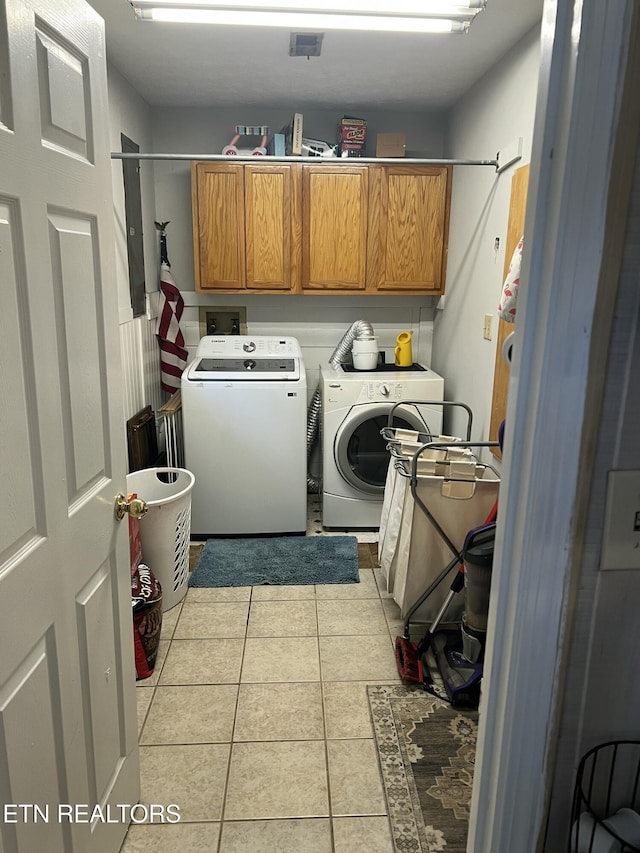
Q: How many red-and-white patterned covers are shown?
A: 1